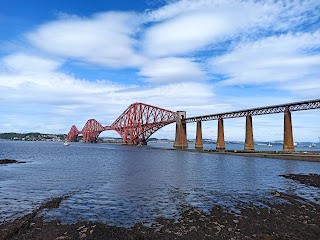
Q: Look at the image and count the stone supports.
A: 5